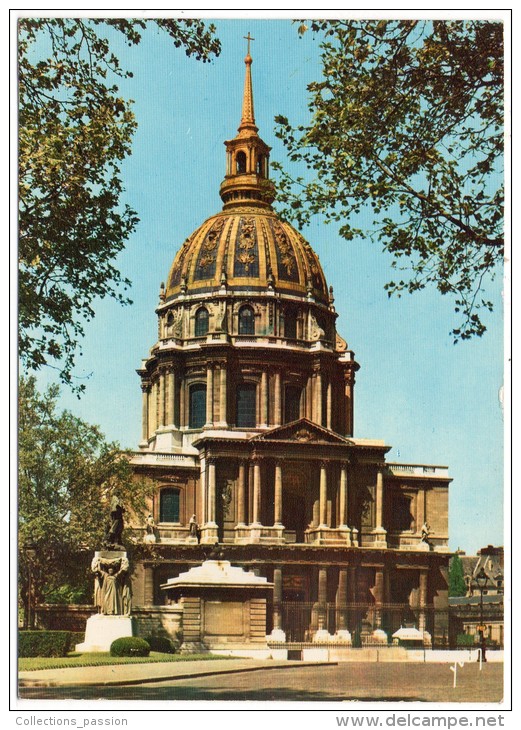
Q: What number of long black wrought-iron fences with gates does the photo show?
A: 1